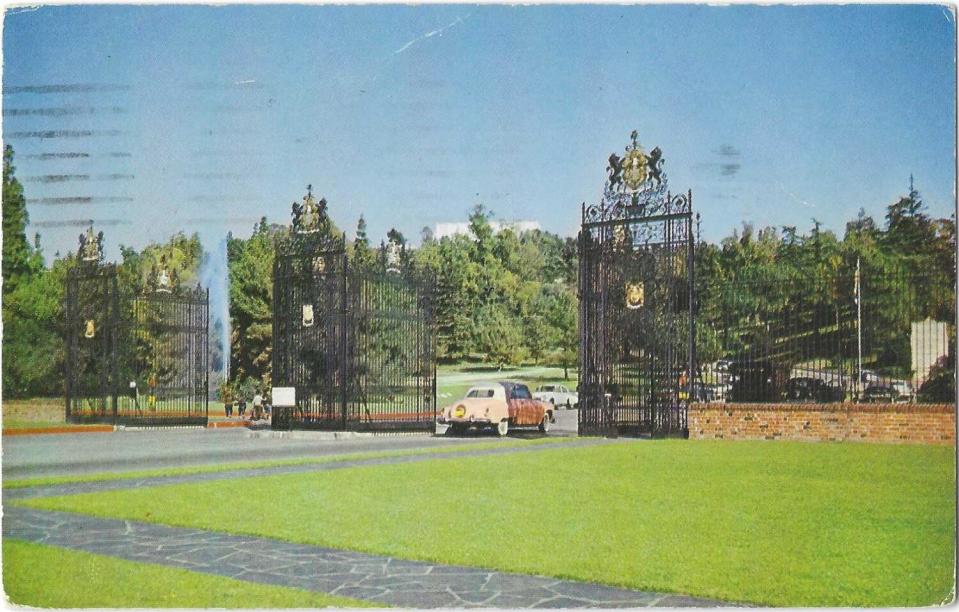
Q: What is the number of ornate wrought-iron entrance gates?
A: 3